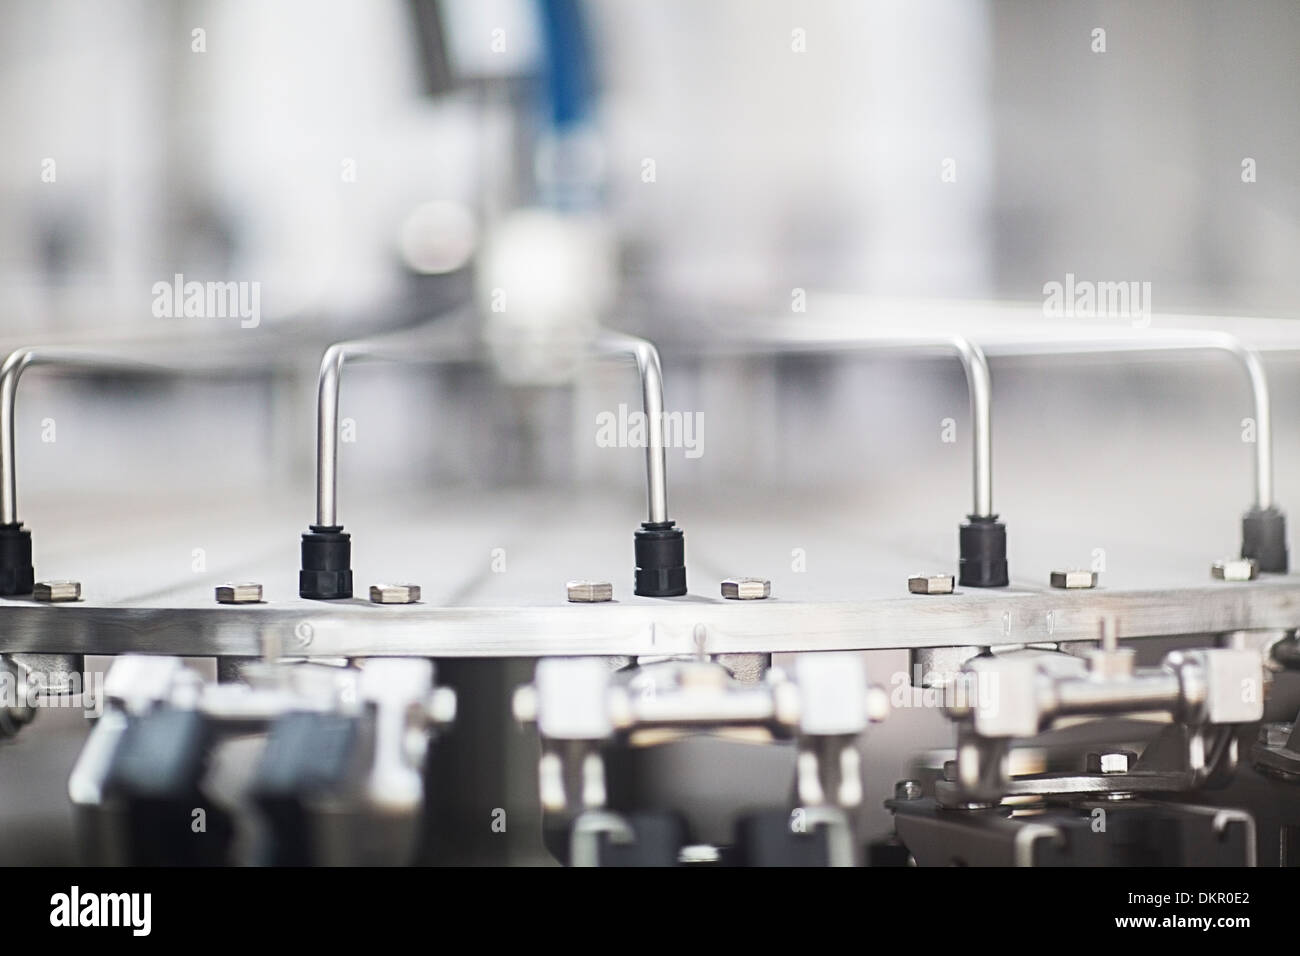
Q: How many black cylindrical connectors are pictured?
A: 5